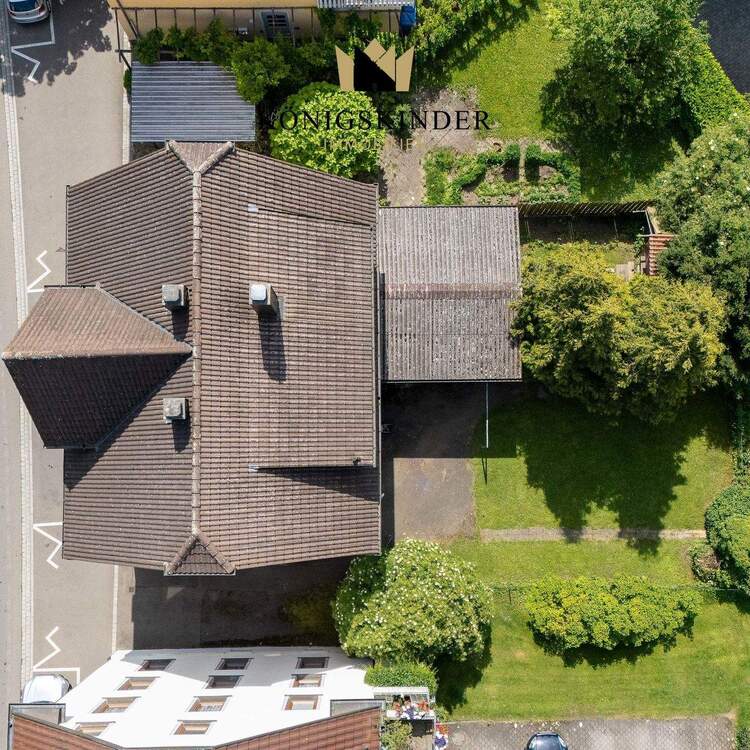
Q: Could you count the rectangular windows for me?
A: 11